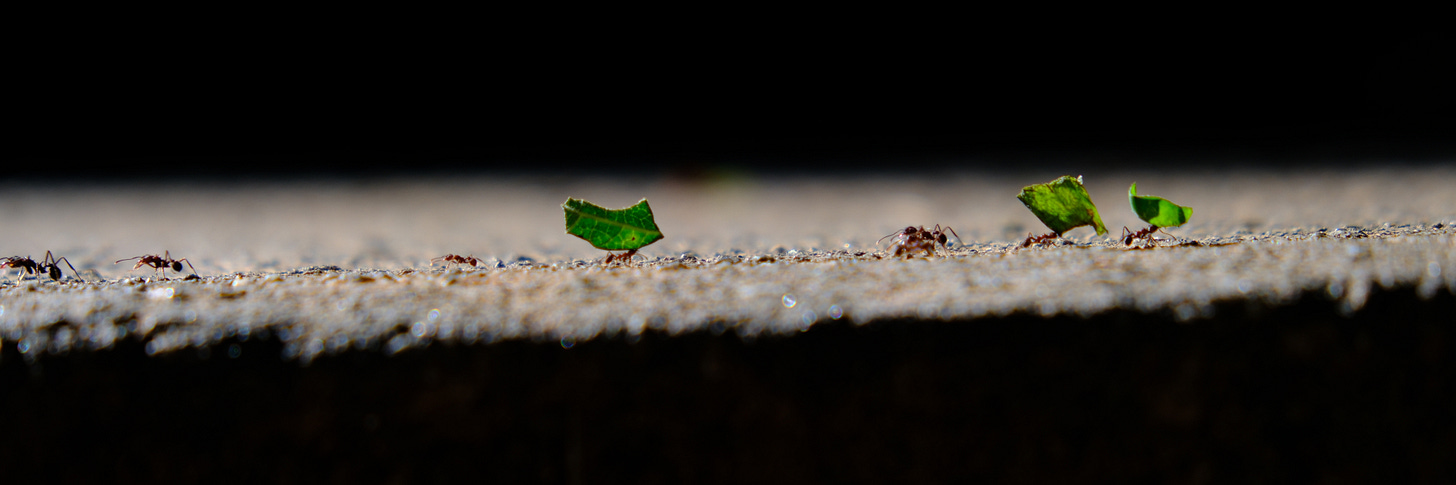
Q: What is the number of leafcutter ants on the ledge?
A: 7